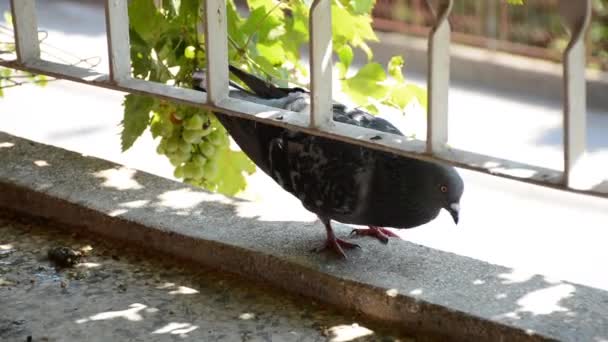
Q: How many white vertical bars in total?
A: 6